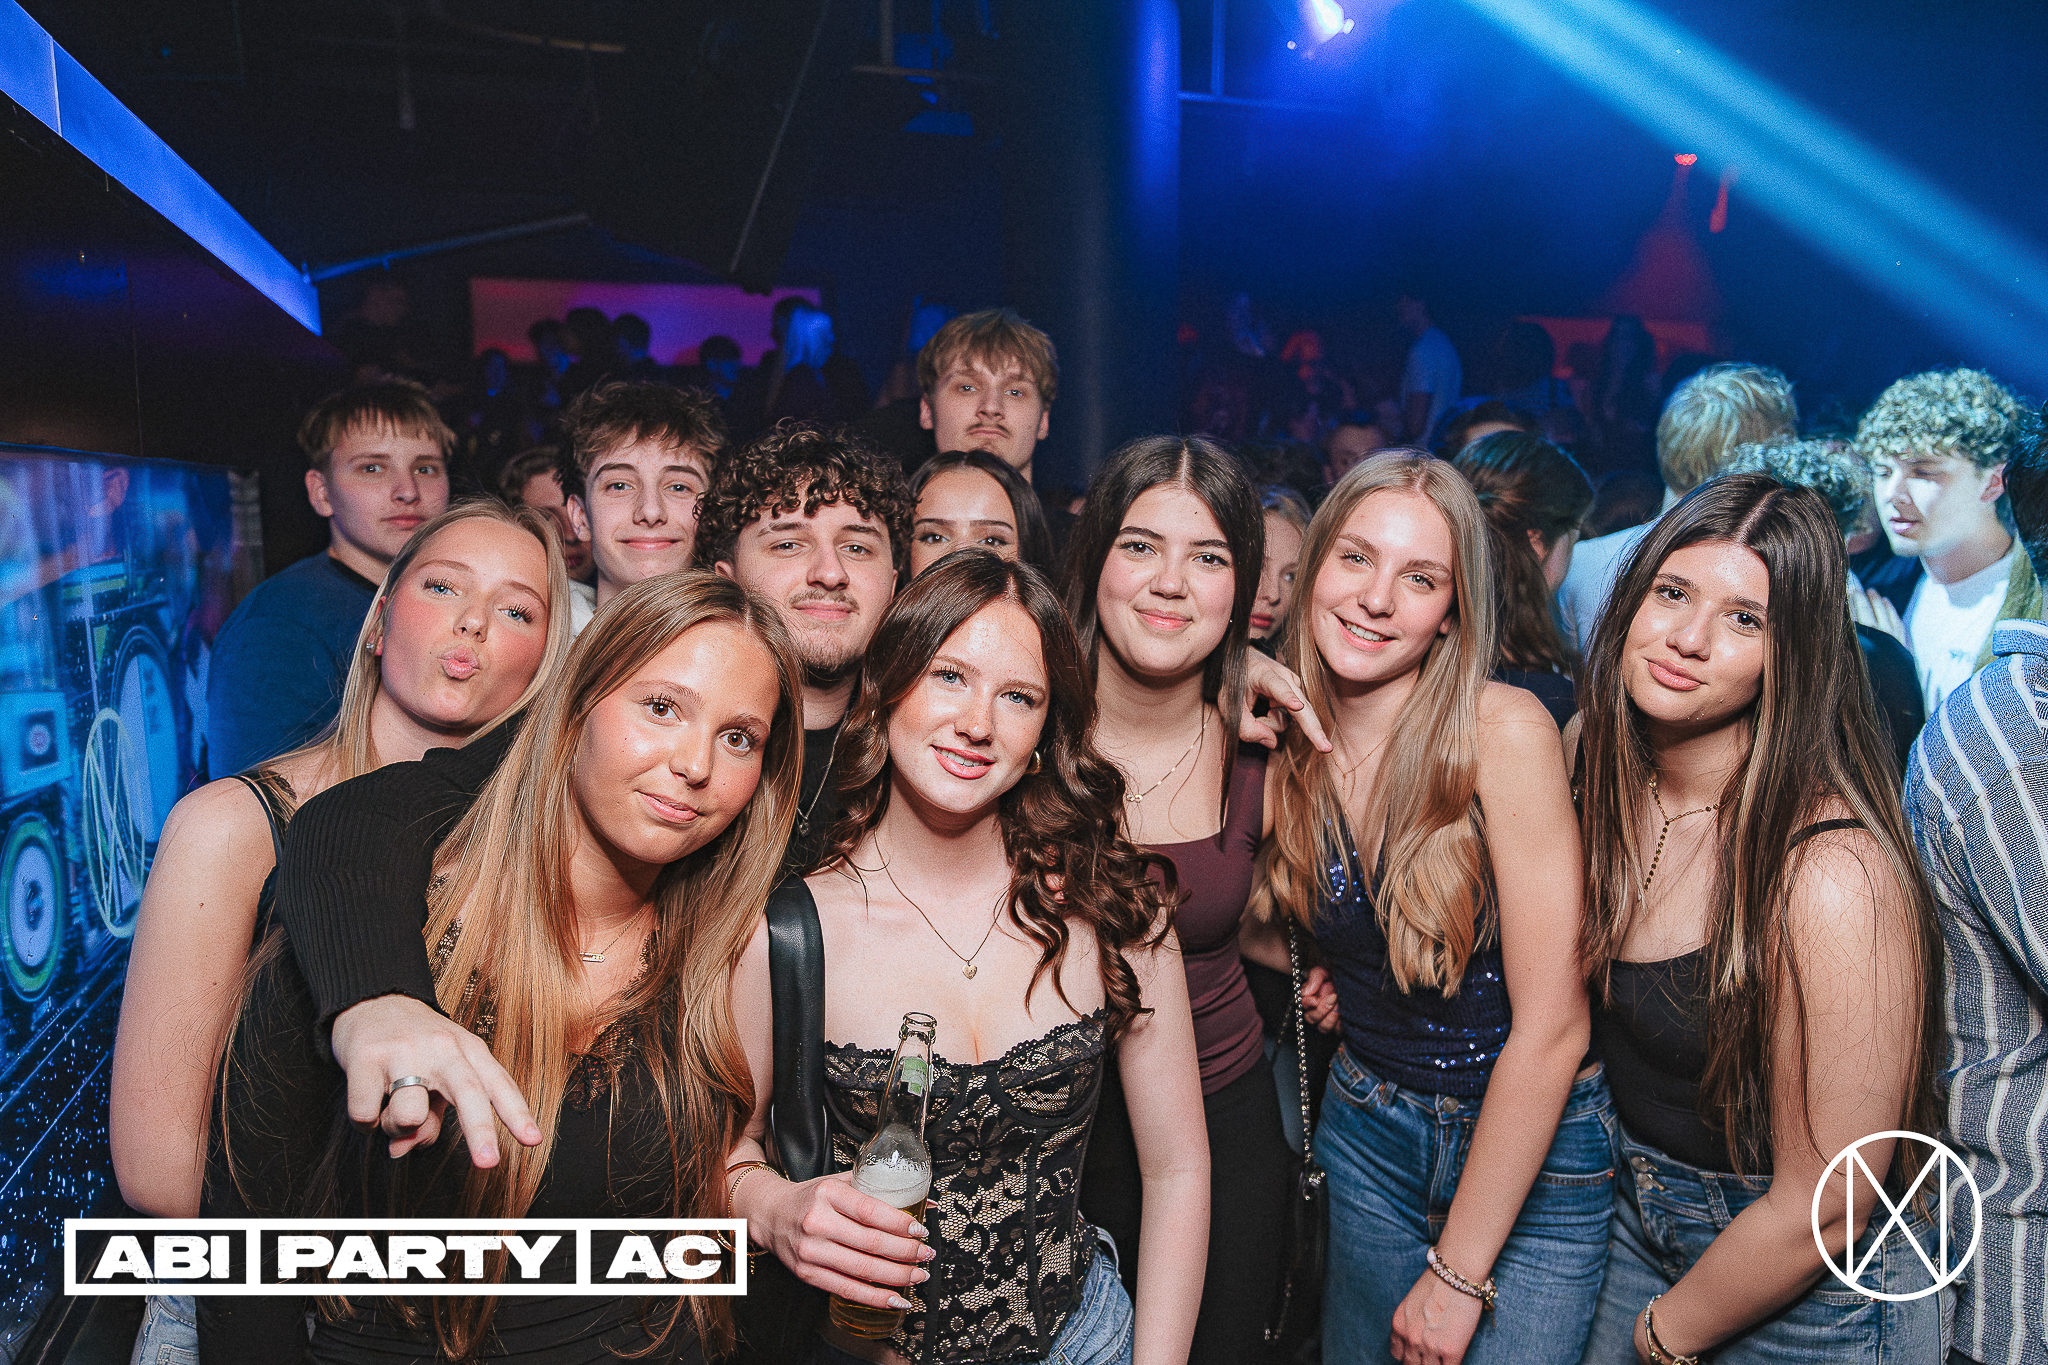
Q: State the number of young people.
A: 11